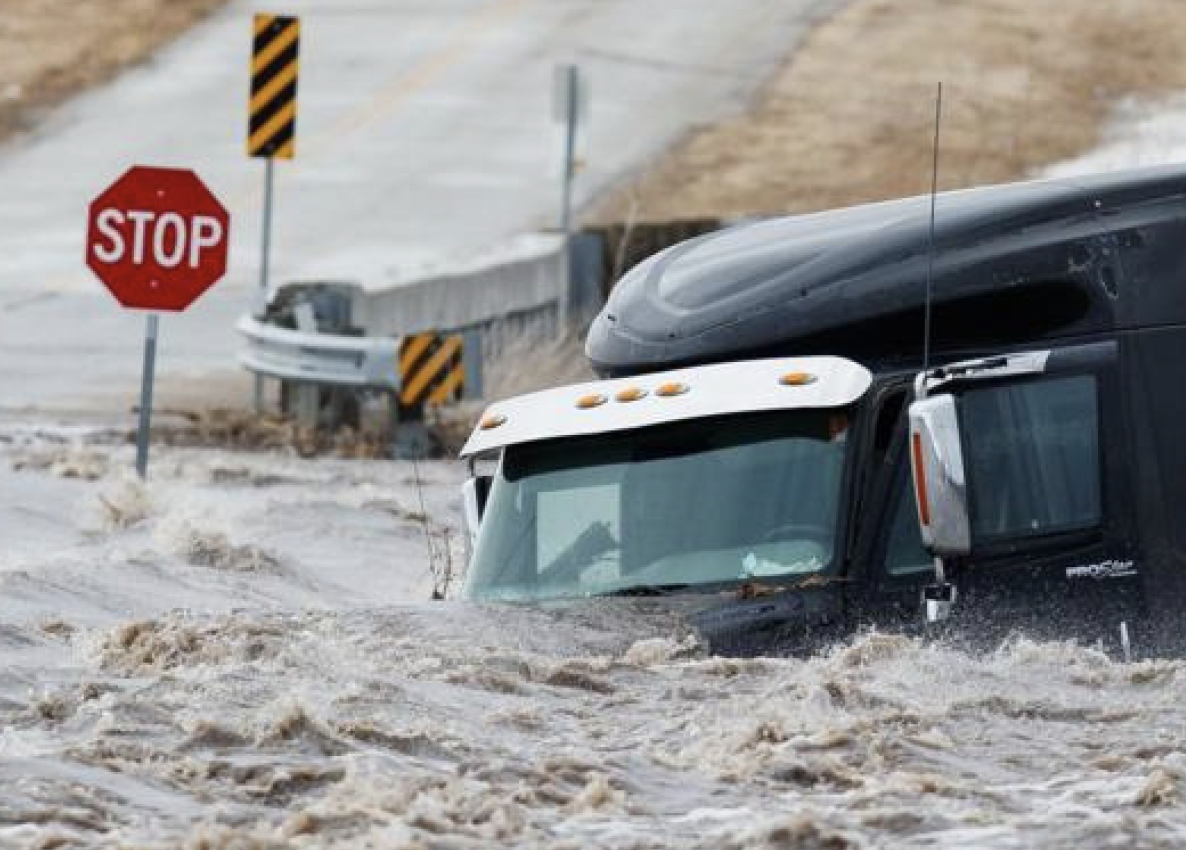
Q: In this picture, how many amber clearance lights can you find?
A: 5